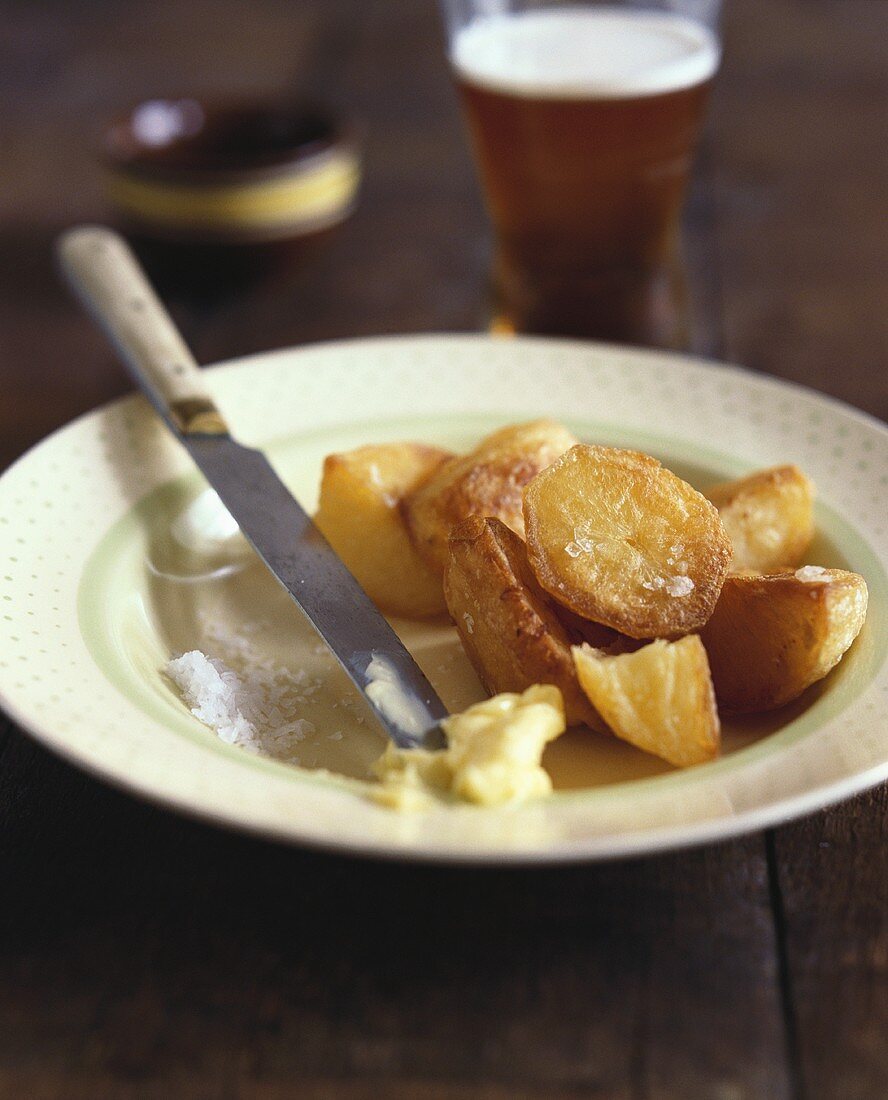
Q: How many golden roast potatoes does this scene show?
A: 7